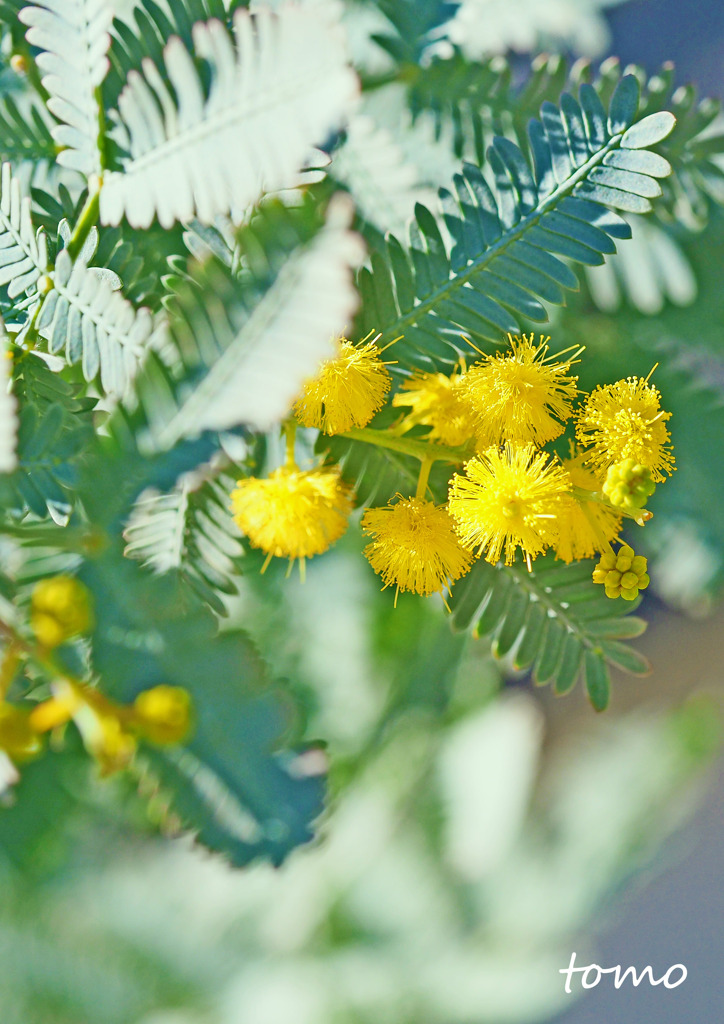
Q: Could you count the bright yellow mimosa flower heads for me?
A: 8